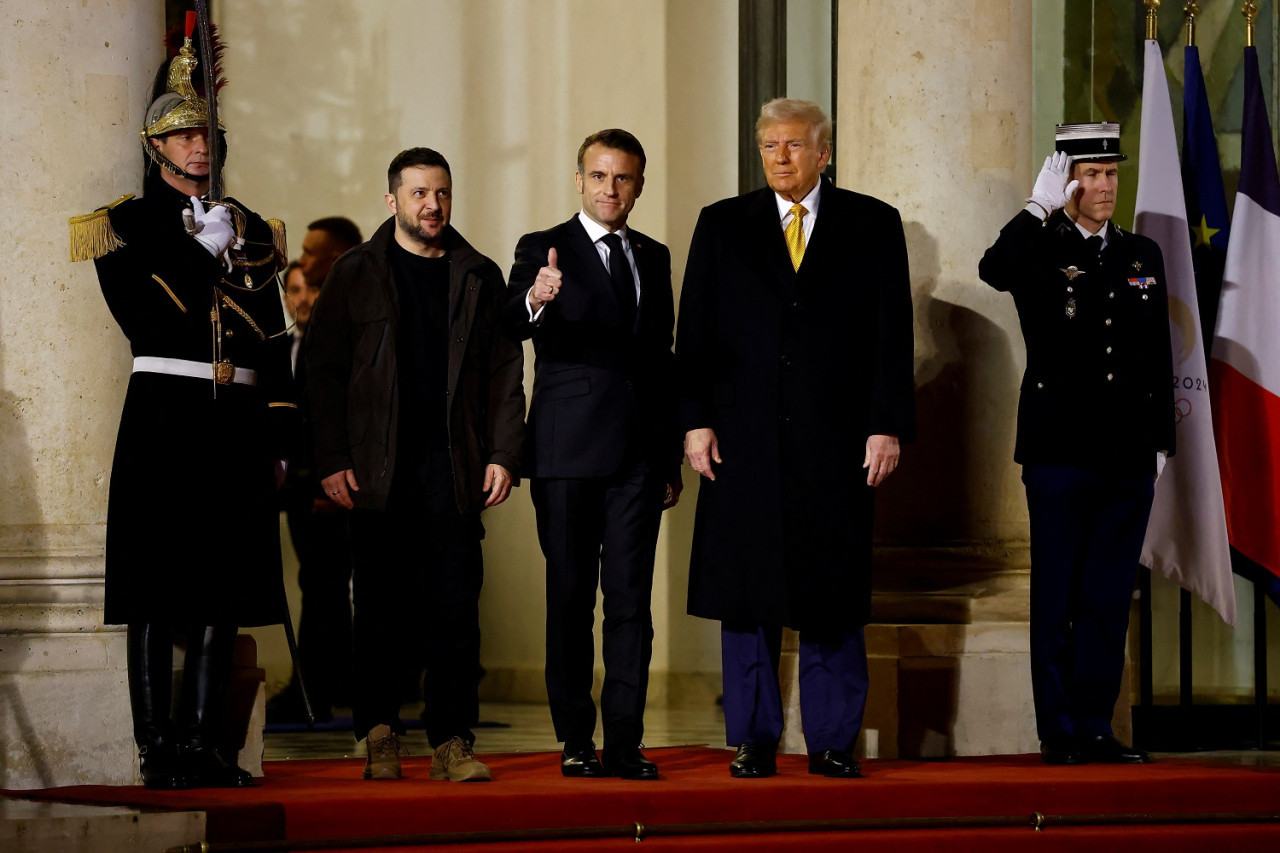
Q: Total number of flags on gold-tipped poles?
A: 3